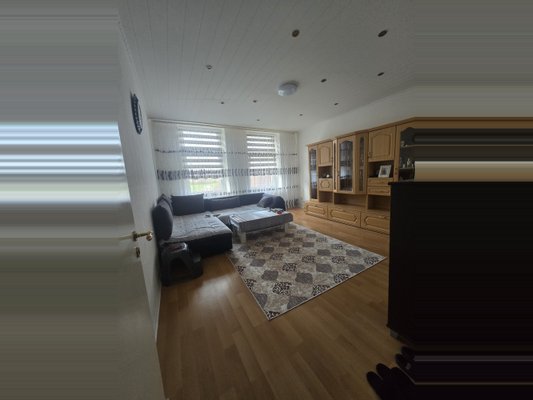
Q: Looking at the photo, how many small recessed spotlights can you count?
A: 10